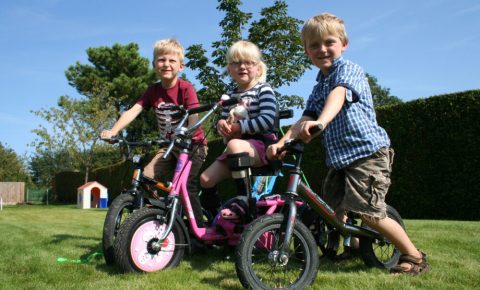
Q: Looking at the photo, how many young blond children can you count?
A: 3